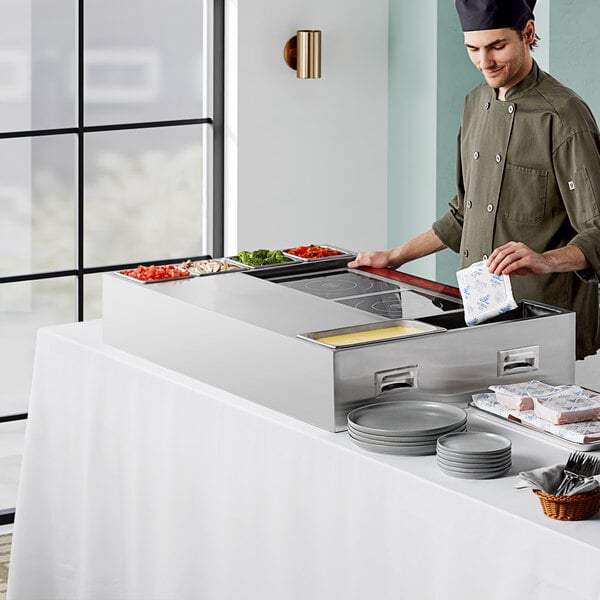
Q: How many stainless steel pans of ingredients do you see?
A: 5